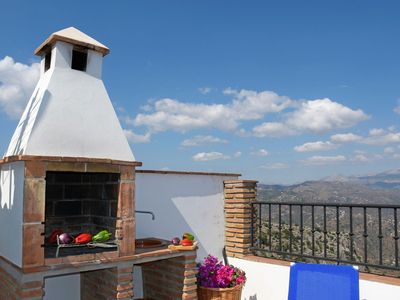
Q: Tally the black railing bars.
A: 13